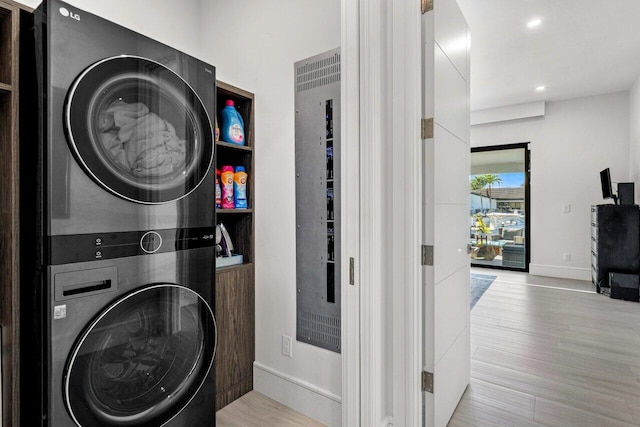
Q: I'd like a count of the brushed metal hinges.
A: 4